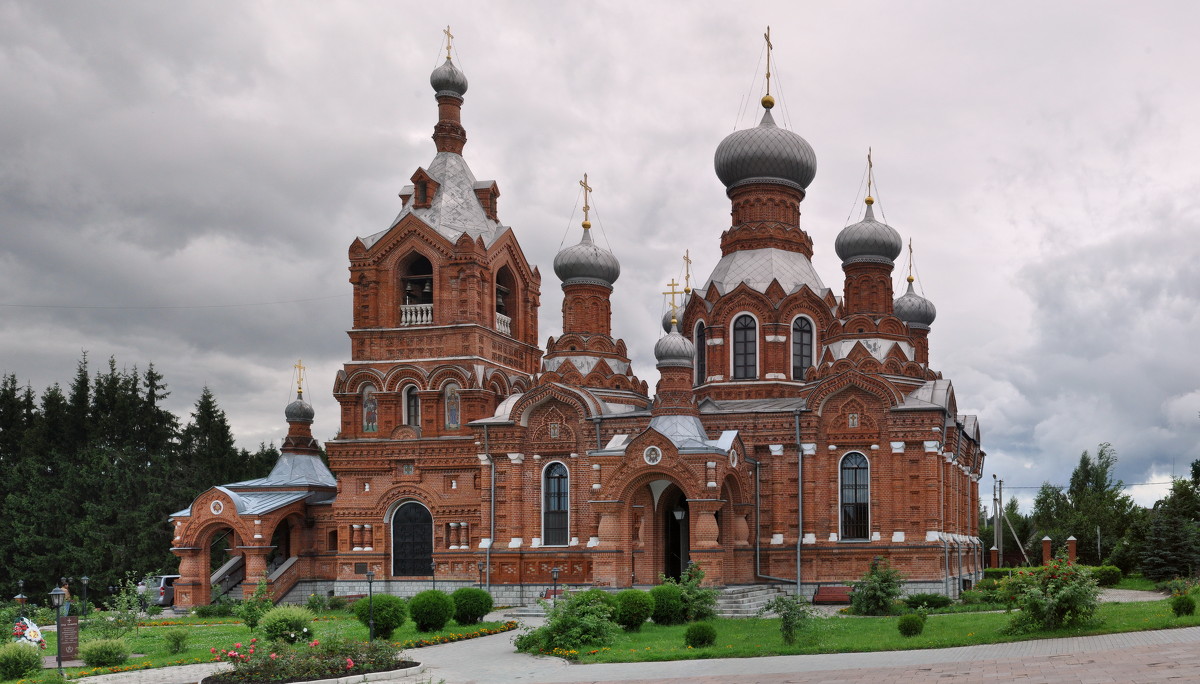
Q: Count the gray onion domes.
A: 8